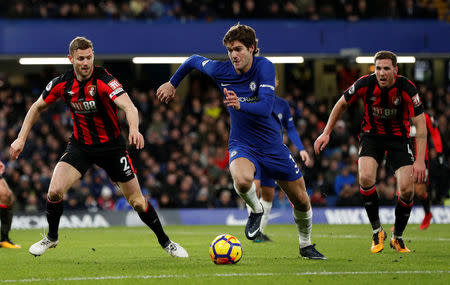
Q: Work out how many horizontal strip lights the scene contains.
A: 4